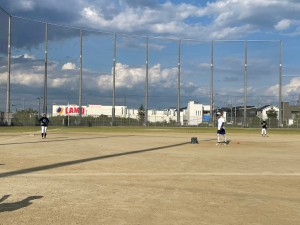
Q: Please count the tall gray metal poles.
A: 9